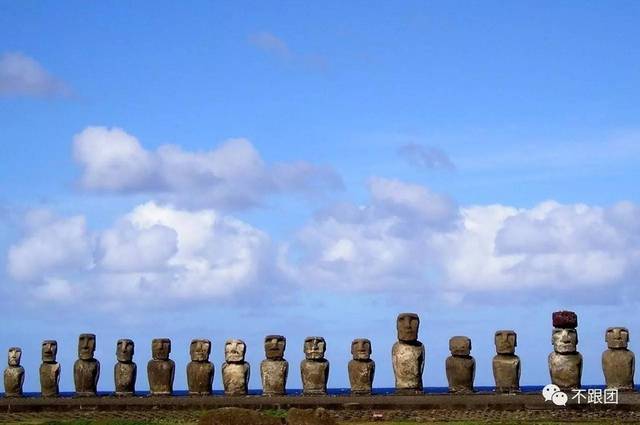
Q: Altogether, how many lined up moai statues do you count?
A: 15